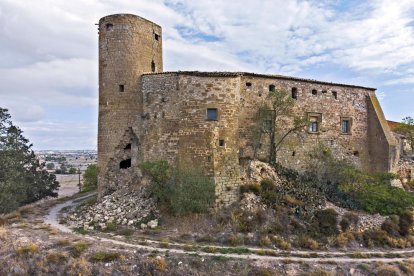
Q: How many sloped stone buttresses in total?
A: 1